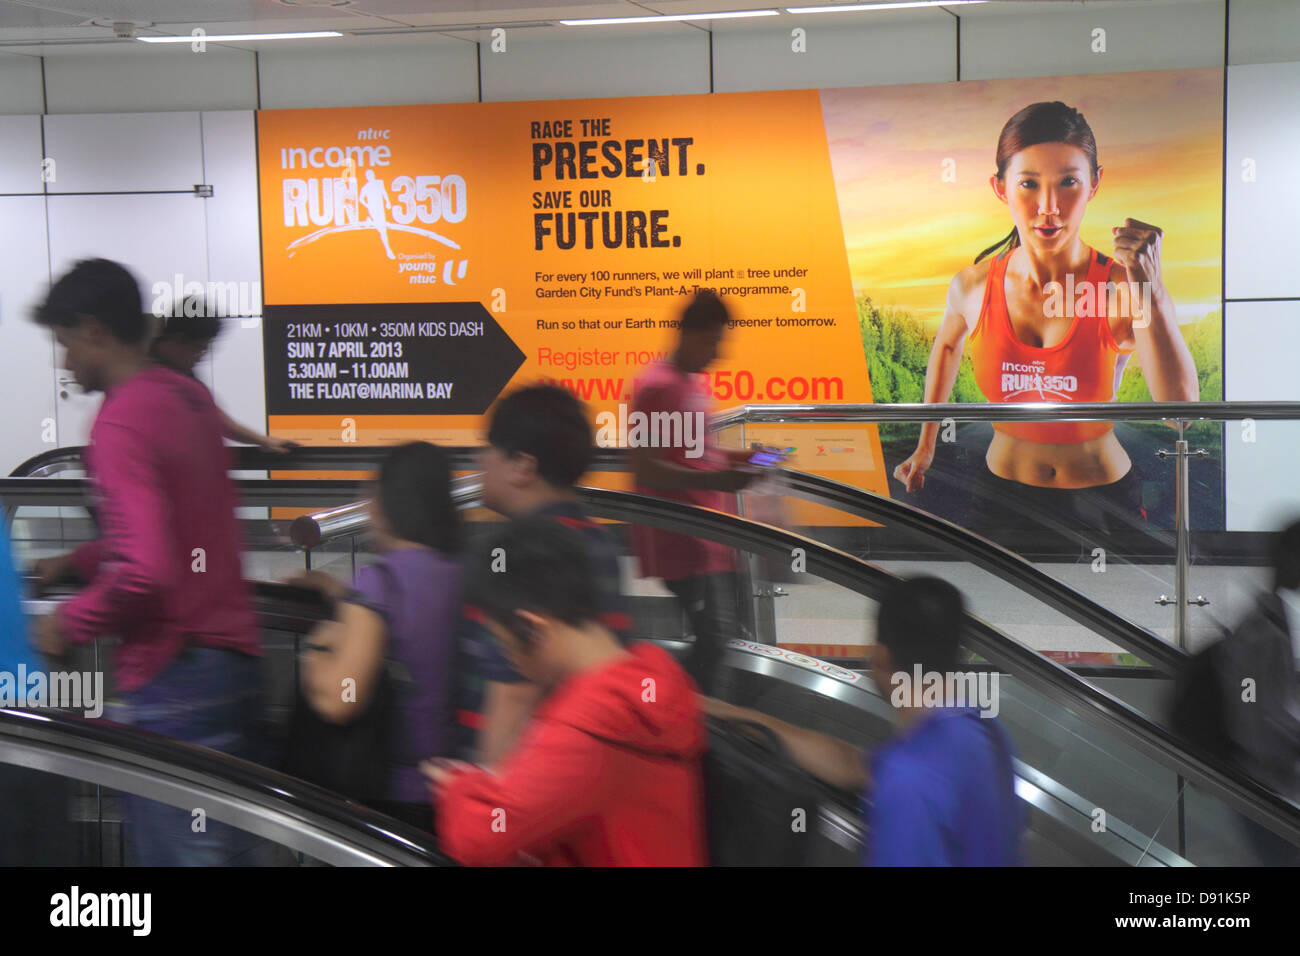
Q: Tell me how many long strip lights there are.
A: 3